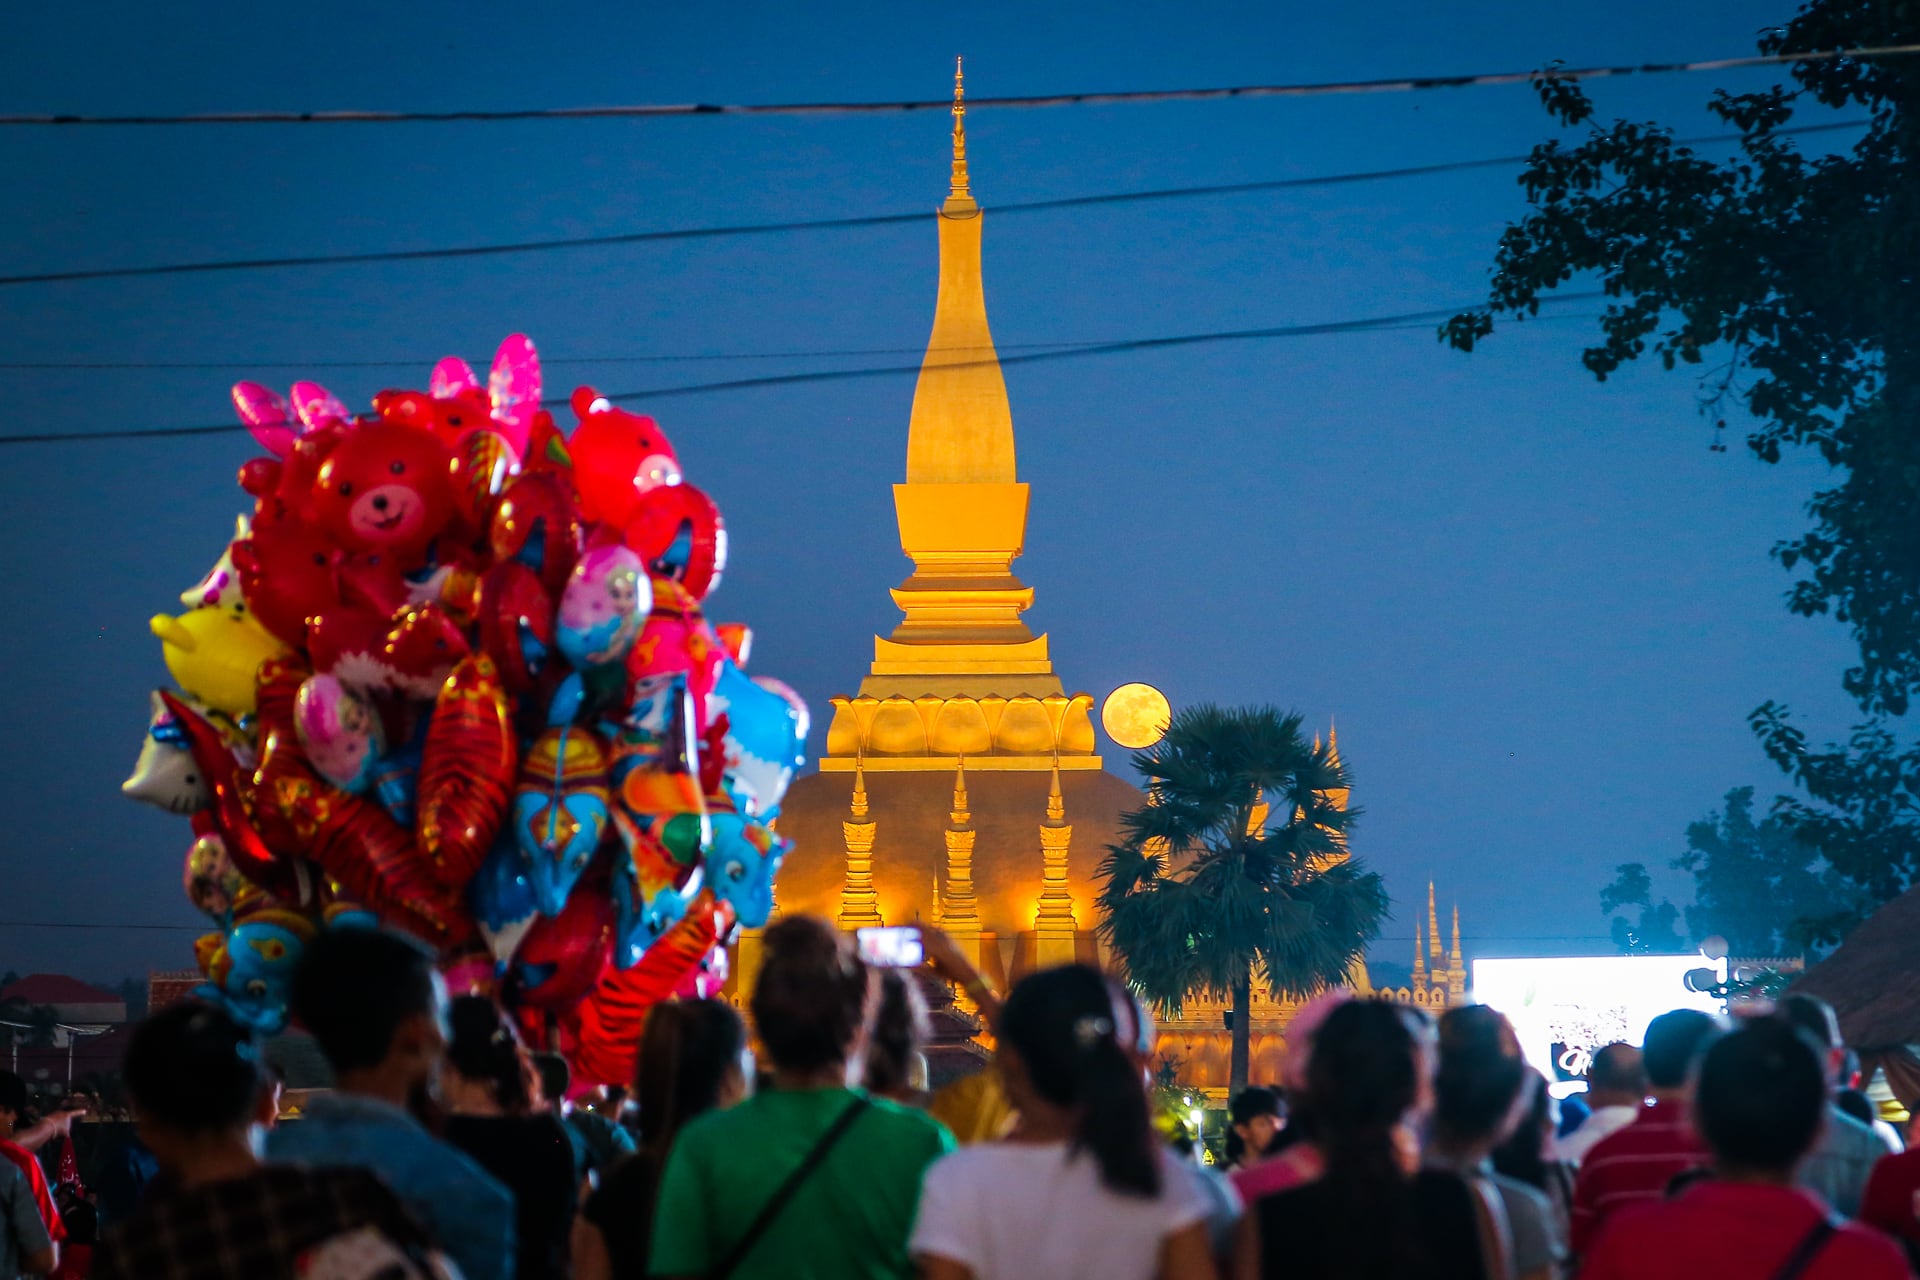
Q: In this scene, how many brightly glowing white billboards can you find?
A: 1